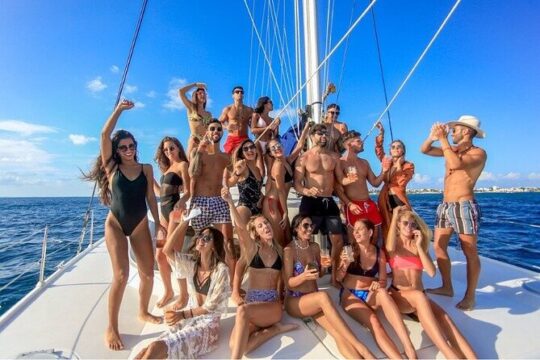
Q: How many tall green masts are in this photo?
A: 0